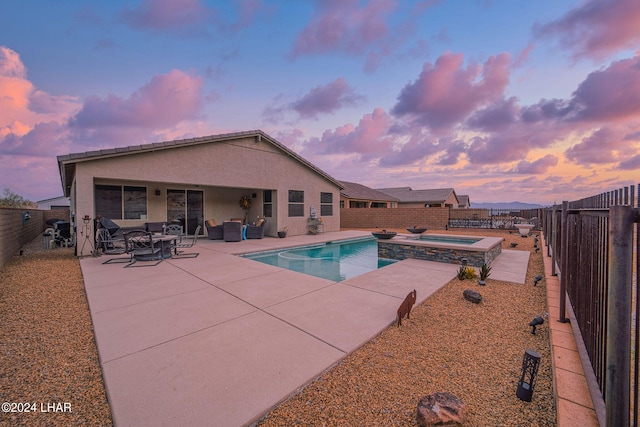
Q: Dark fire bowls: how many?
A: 2